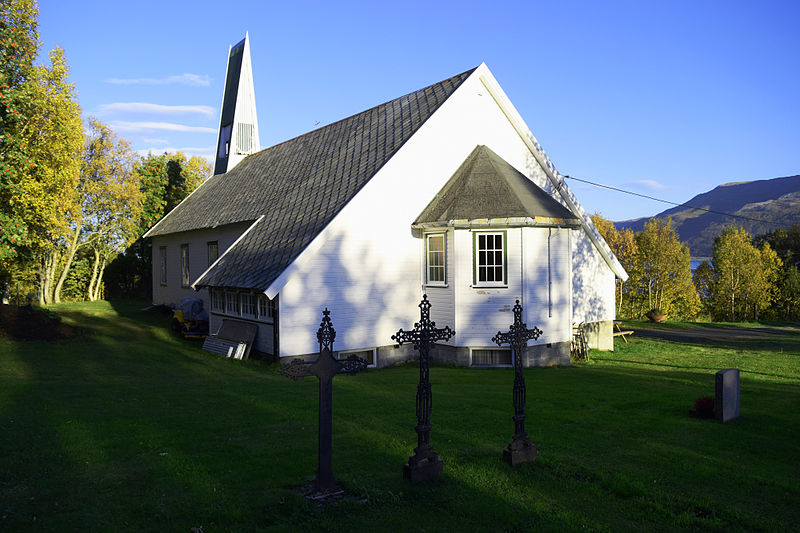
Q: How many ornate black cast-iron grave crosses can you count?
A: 3